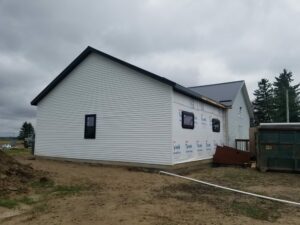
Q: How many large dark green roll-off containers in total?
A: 1